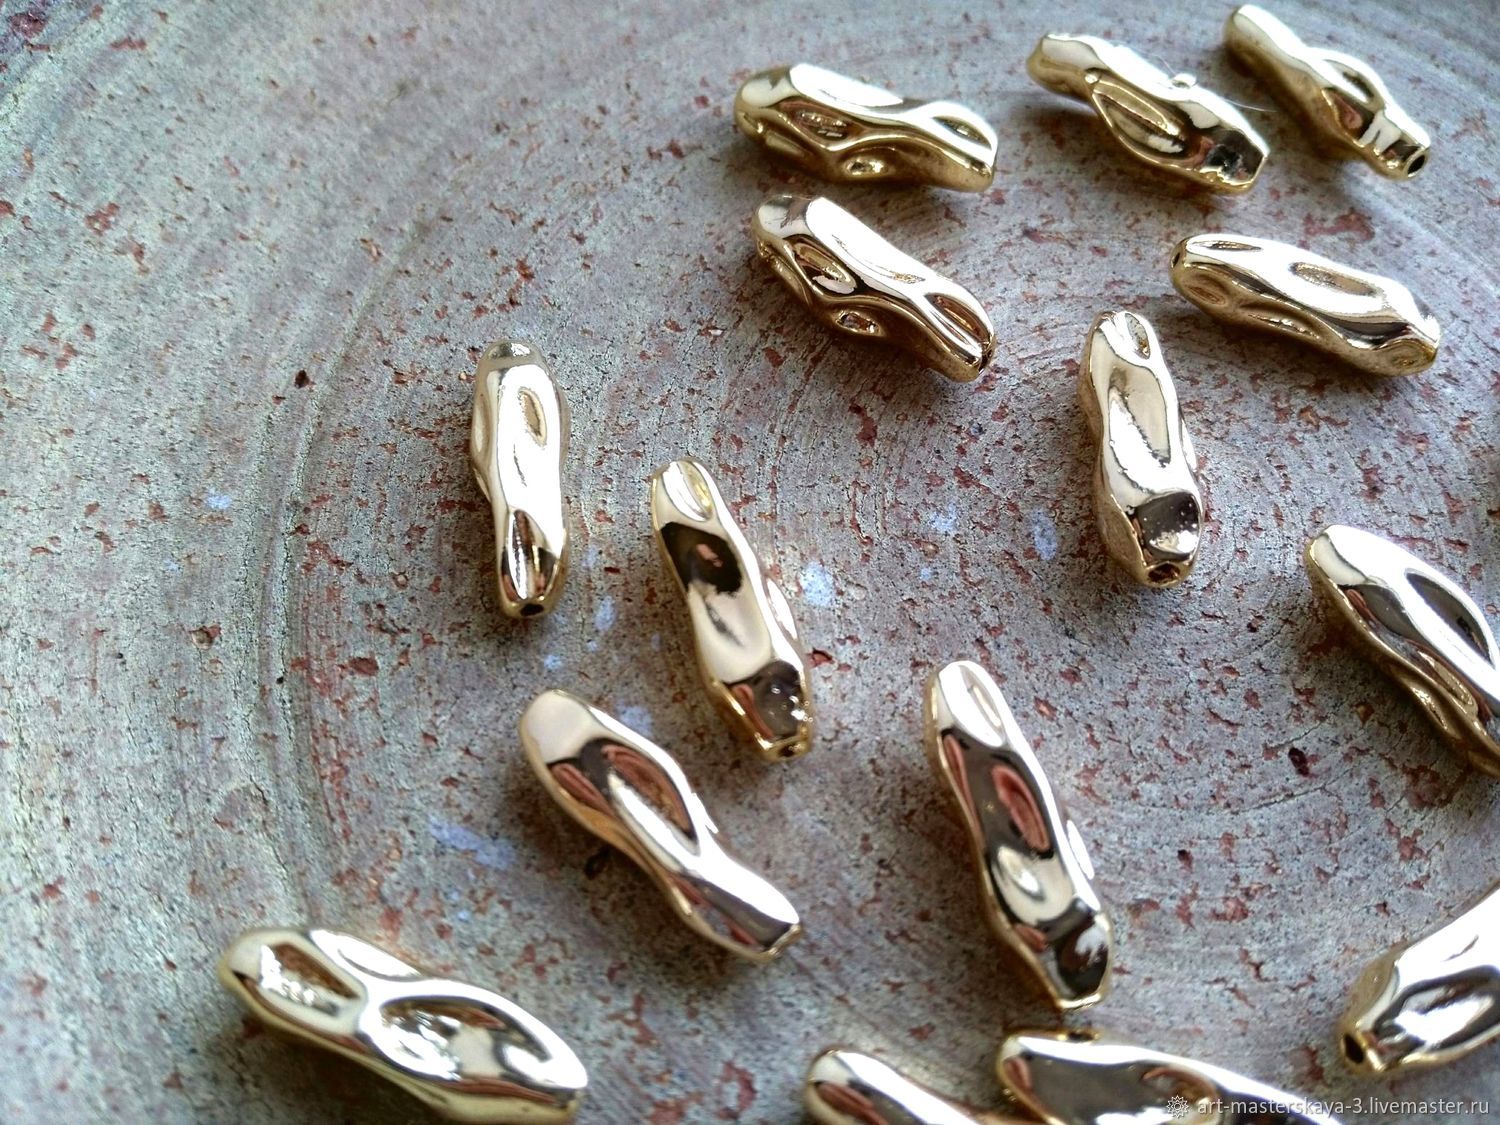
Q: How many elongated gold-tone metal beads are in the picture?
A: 15